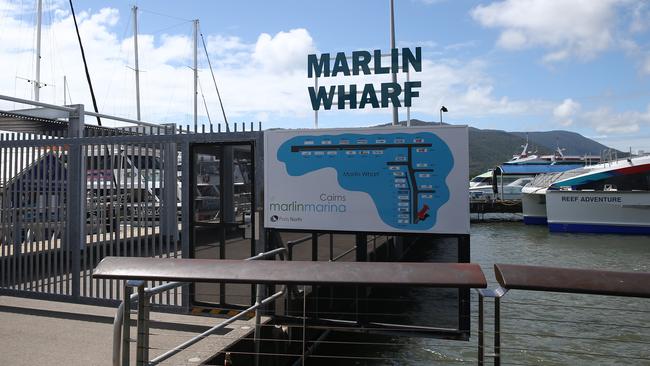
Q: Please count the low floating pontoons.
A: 1